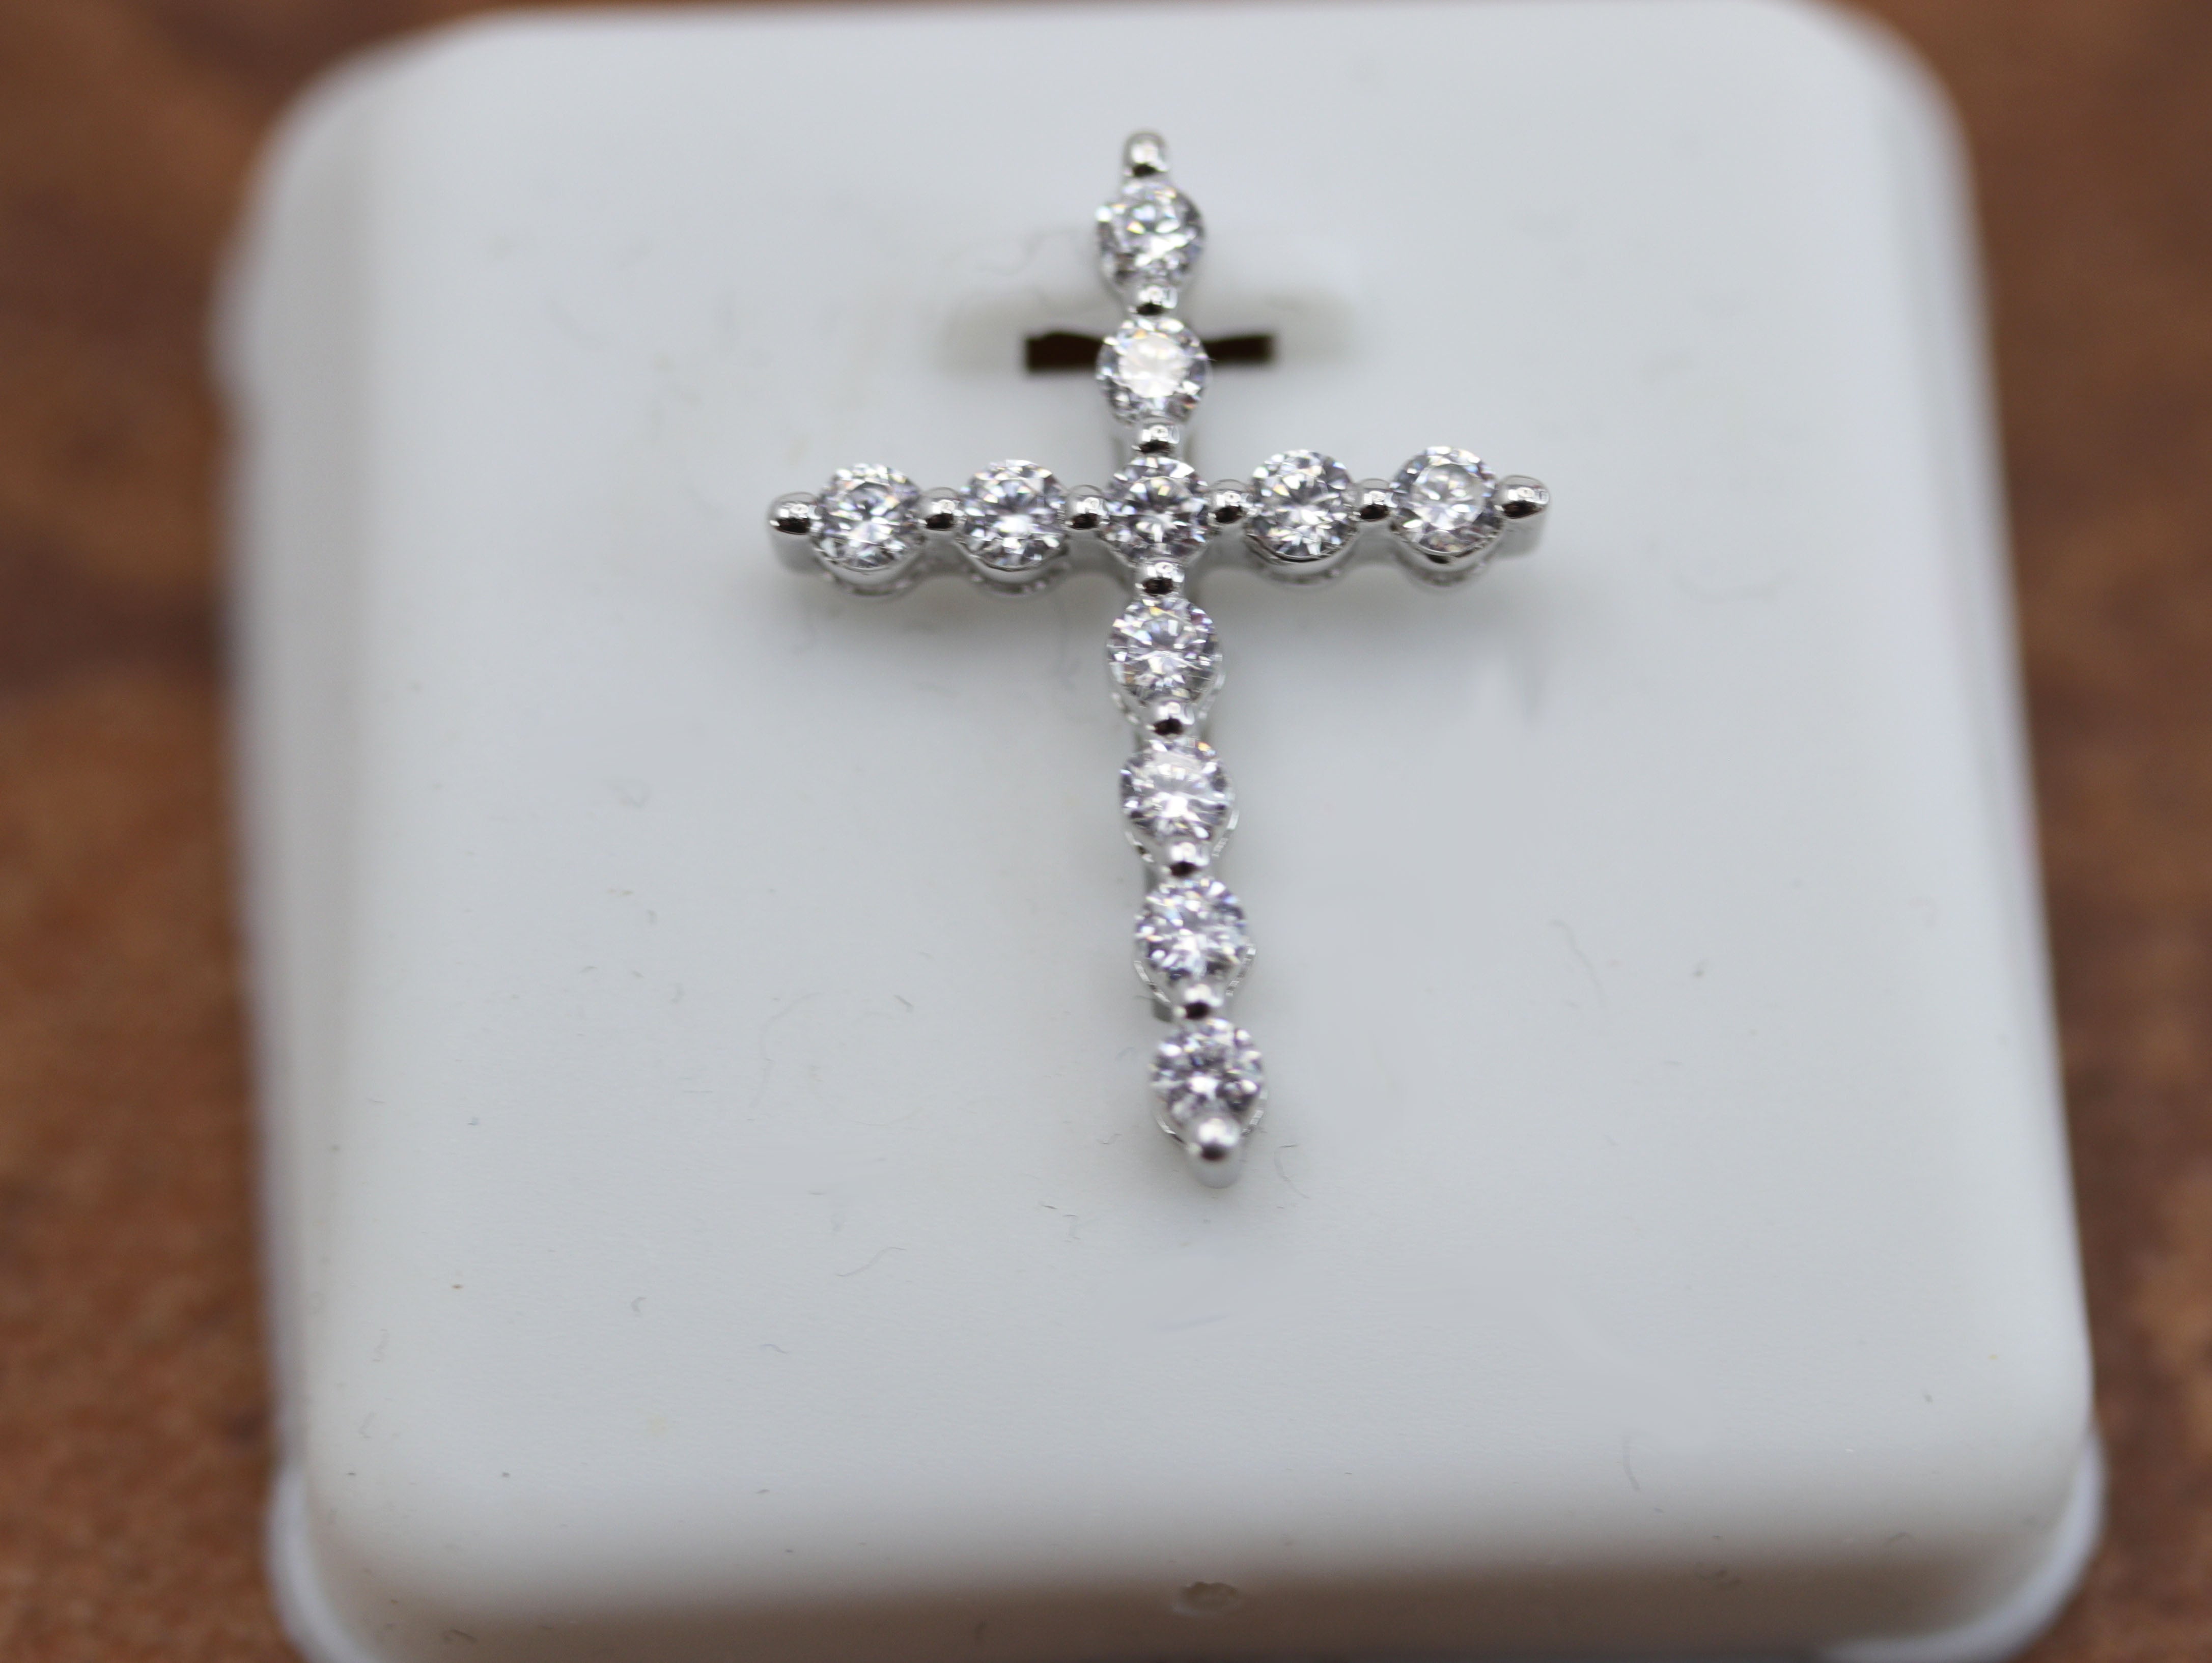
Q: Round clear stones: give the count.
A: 11